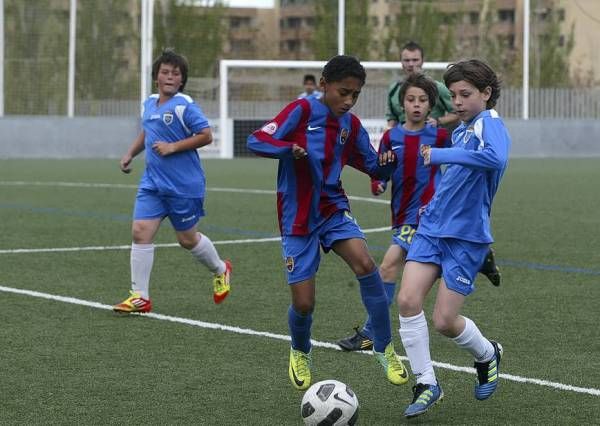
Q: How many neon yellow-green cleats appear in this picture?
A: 2